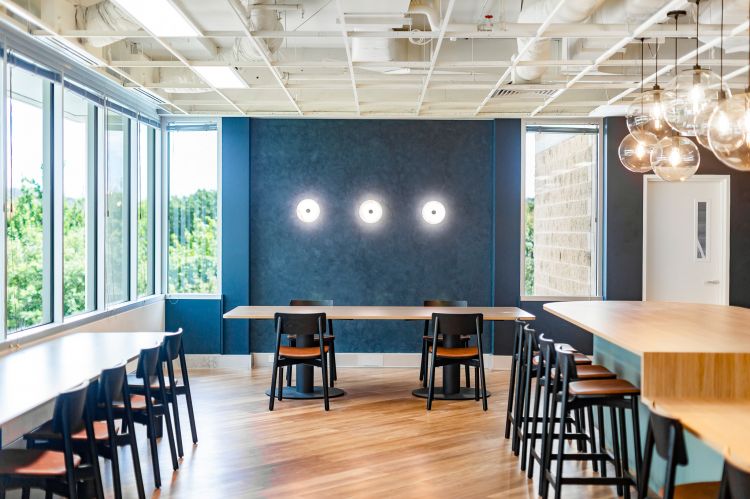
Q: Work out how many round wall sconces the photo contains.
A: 3